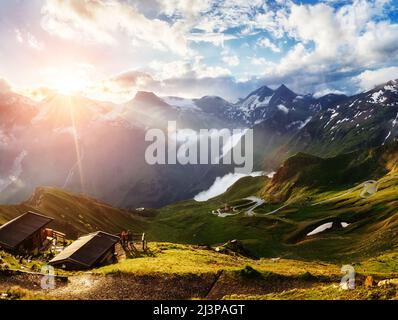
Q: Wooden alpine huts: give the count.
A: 2